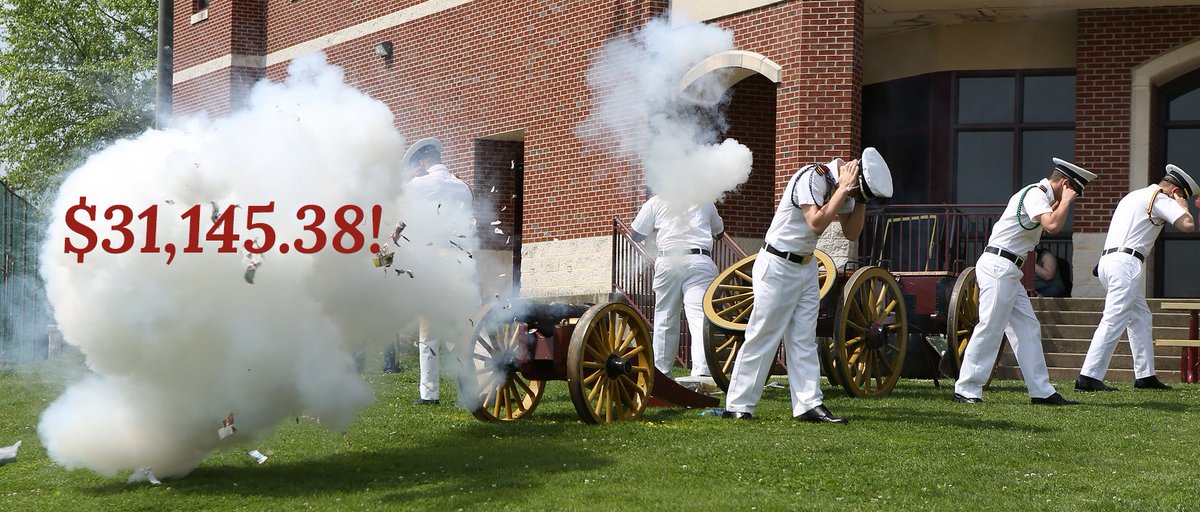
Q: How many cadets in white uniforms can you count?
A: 5